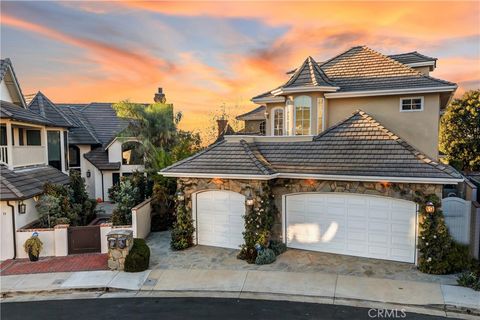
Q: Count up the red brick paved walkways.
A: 1